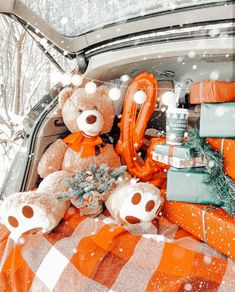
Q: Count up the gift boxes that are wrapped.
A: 7